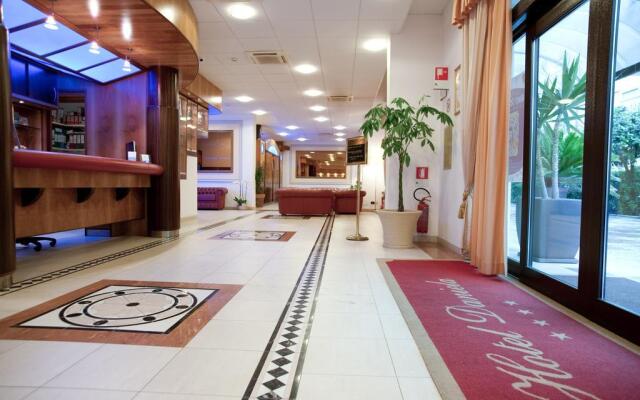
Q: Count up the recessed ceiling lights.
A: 14